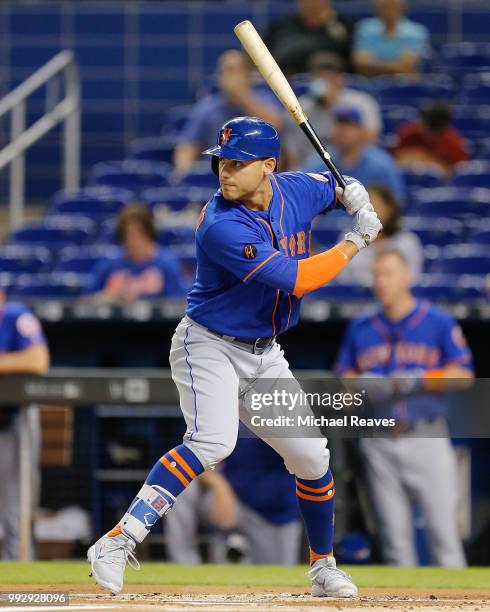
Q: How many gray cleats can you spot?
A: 2